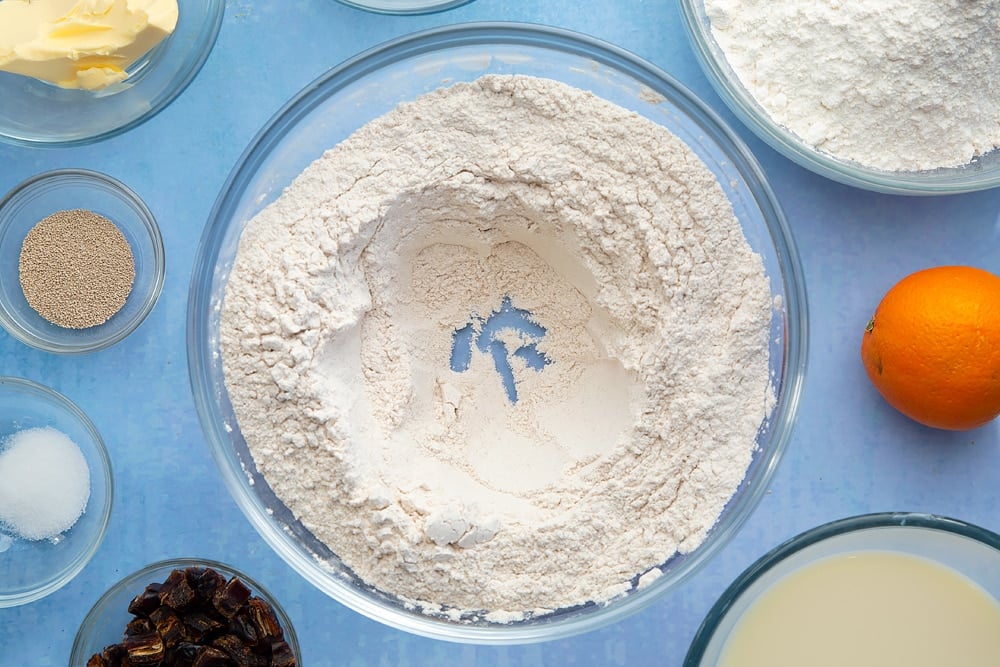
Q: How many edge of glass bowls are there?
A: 8